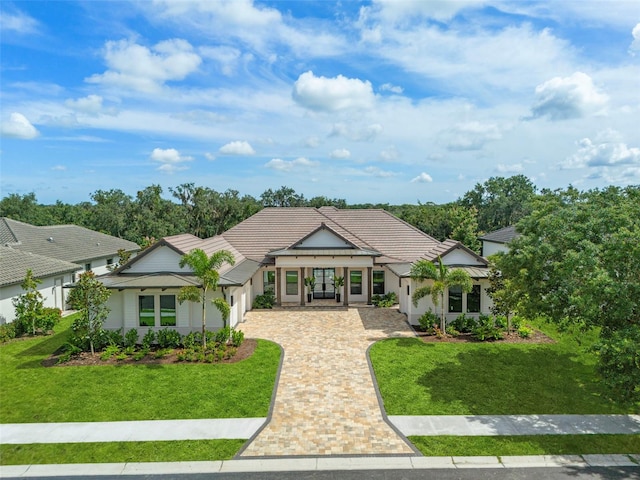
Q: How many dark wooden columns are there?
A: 4